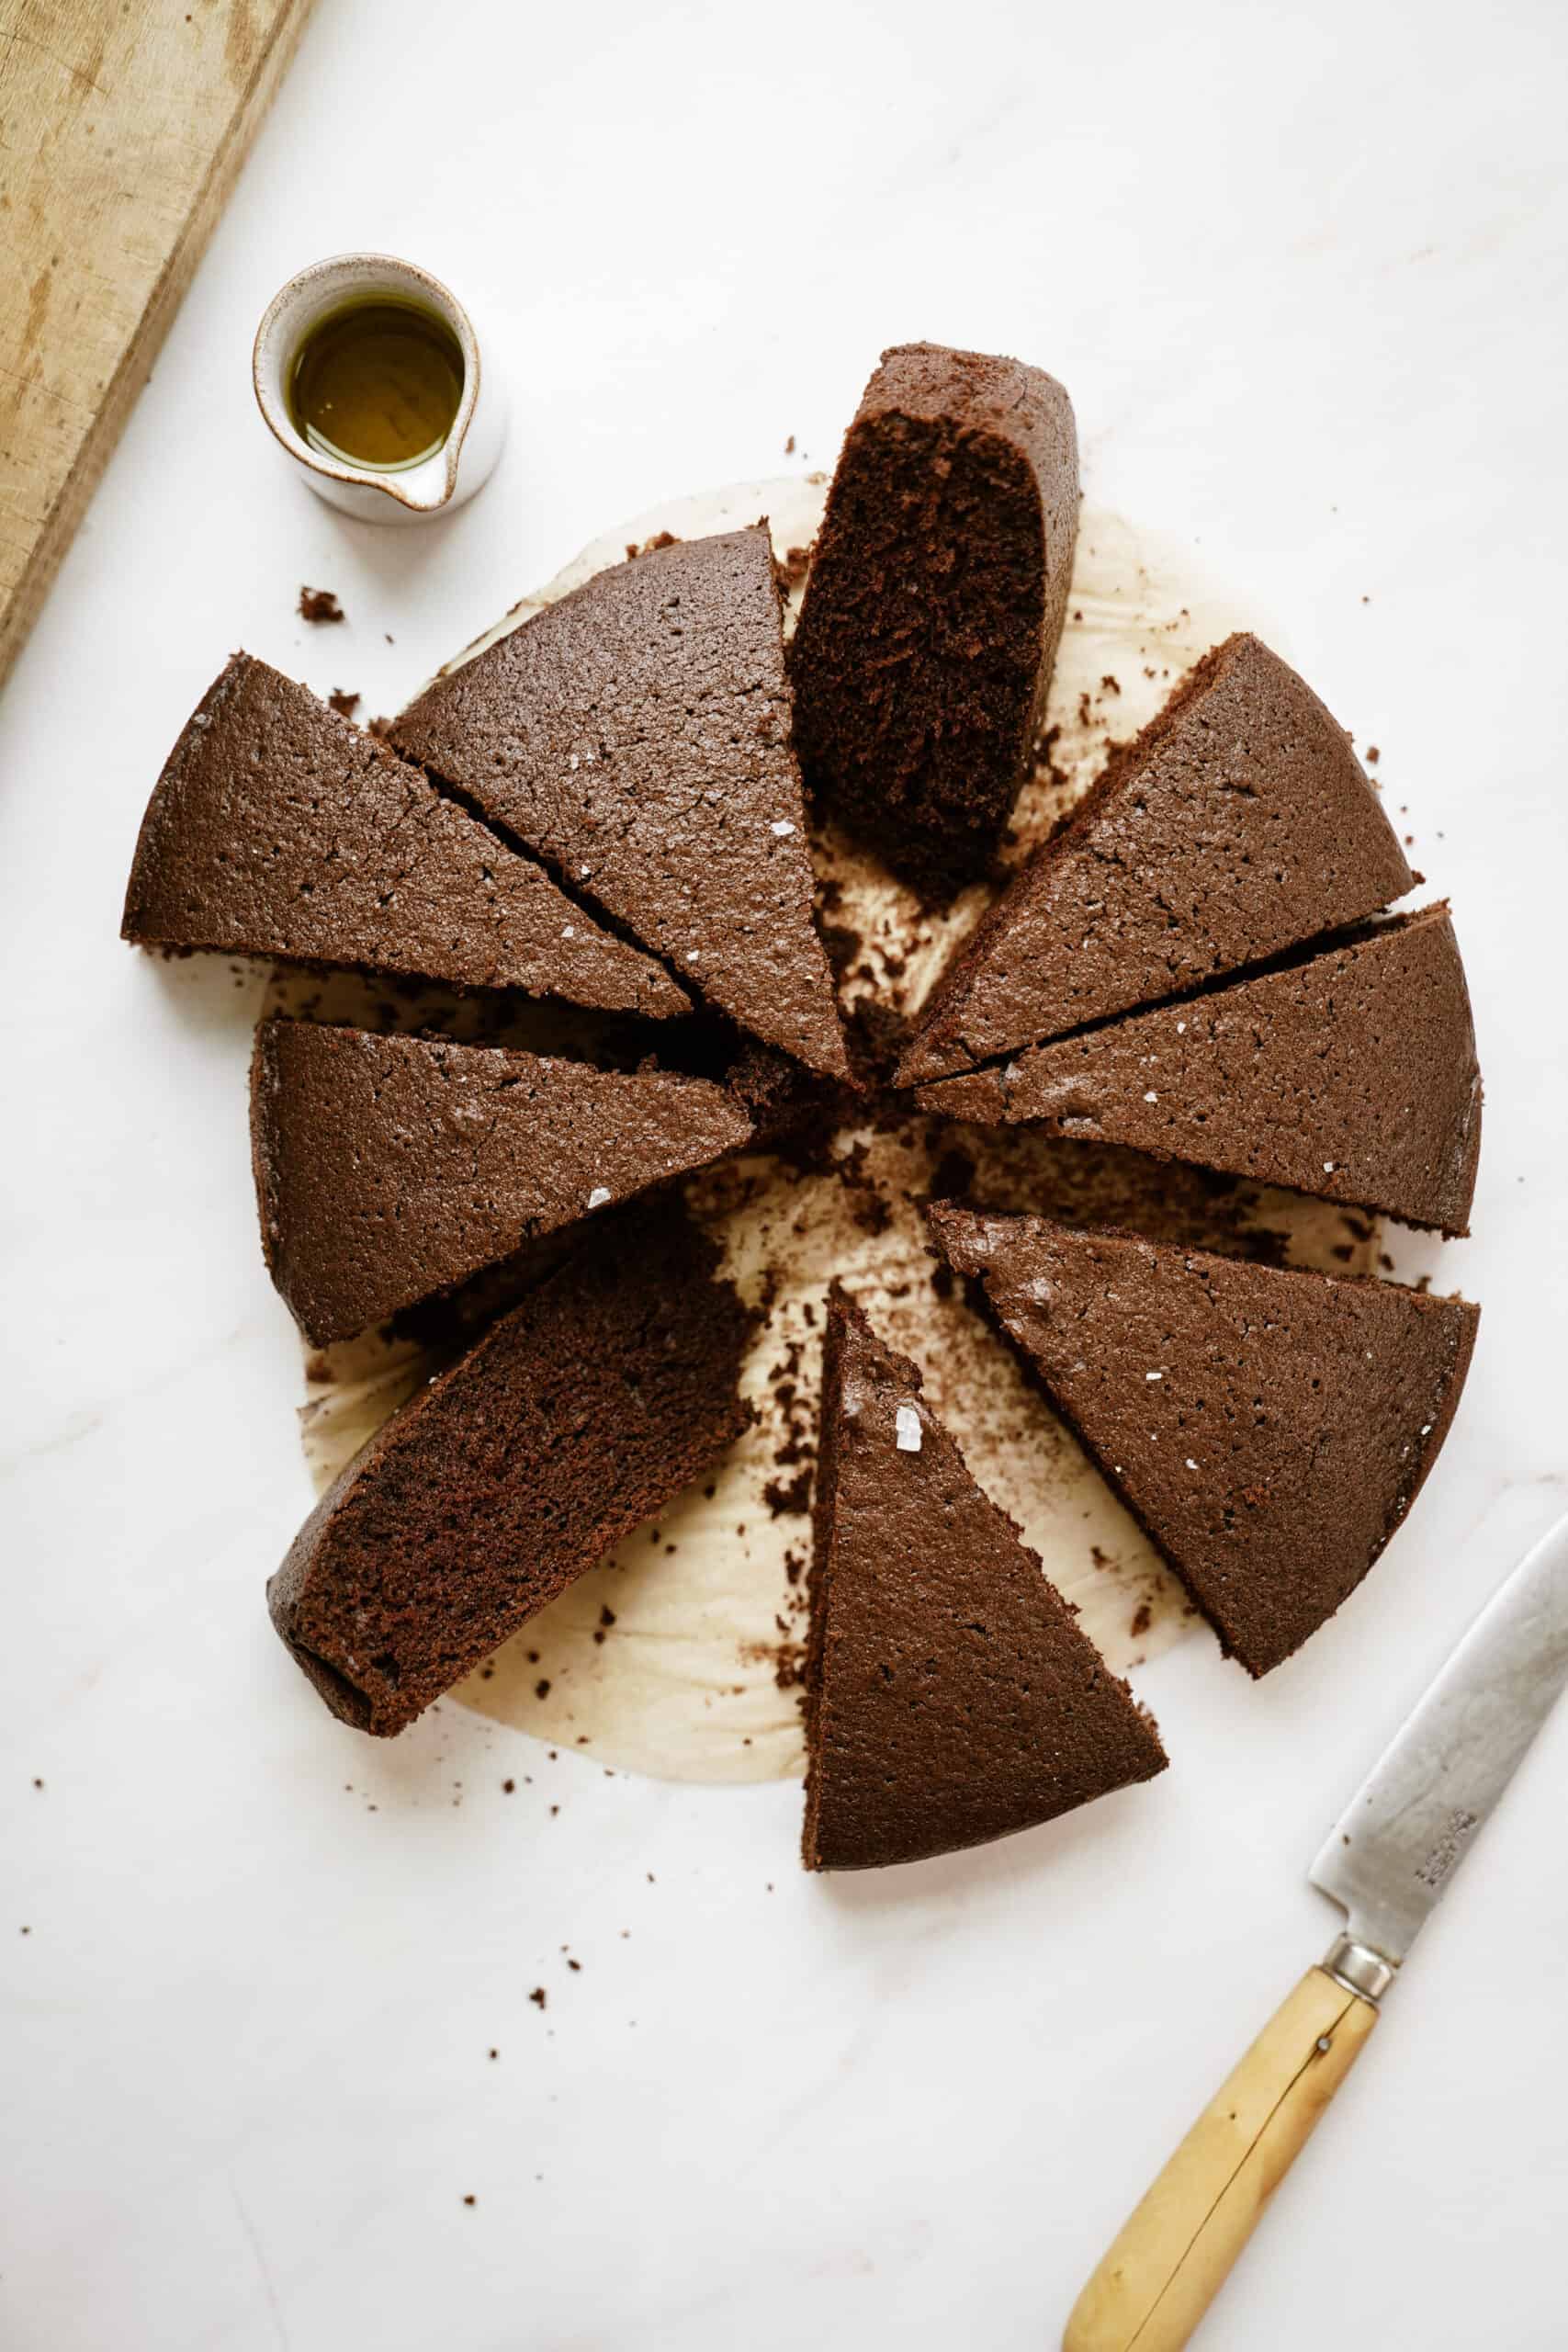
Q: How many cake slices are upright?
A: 7